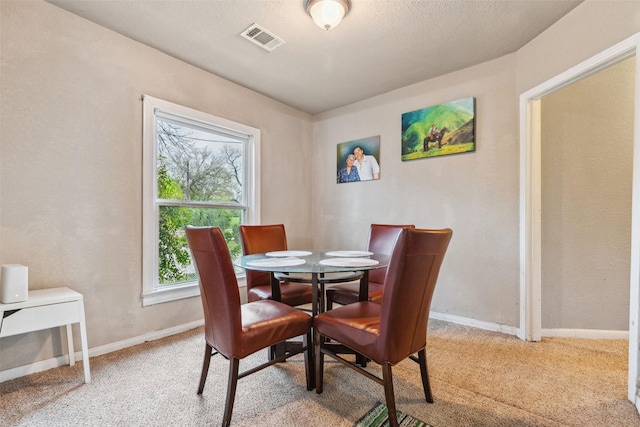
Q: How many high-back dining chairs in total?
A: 4